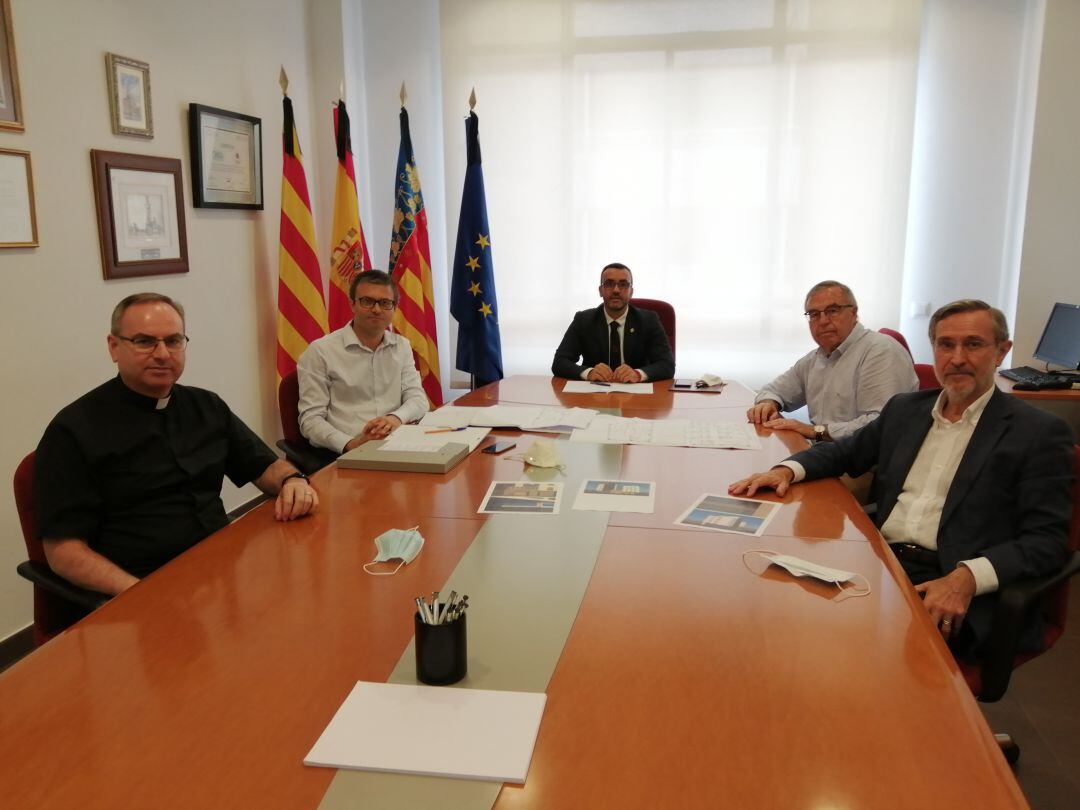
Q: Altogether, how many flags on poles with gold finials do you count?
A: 4